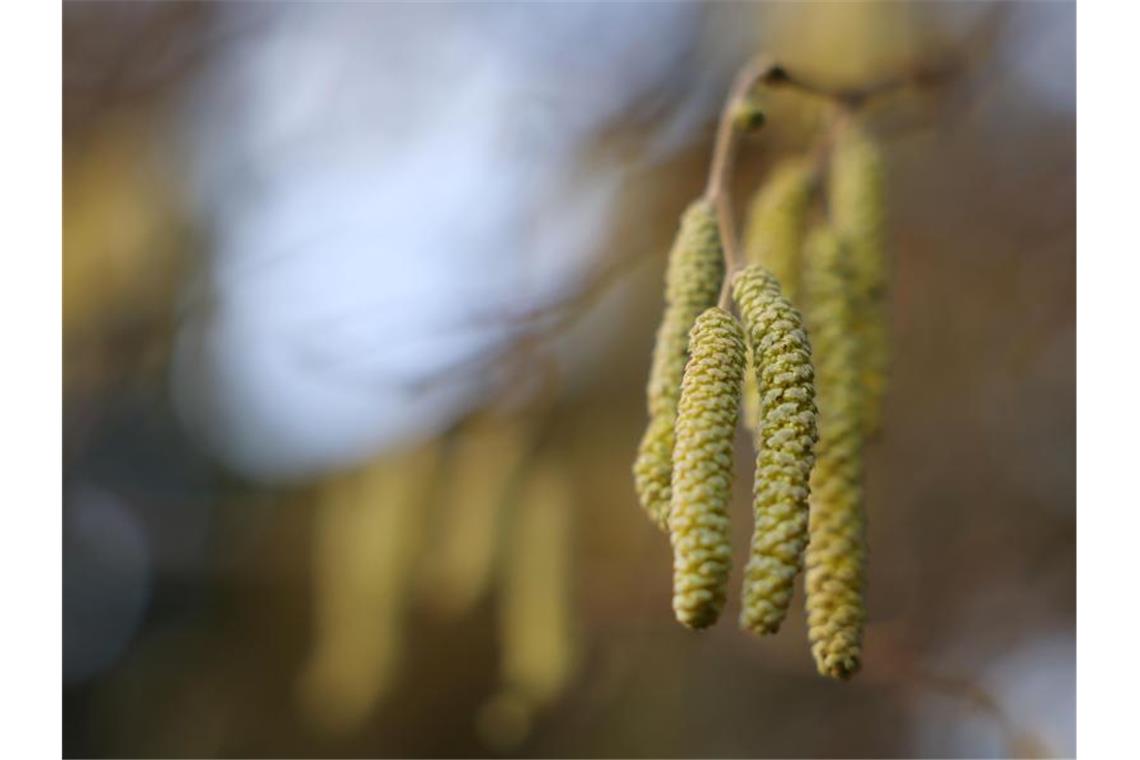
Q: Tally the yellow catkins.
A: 6